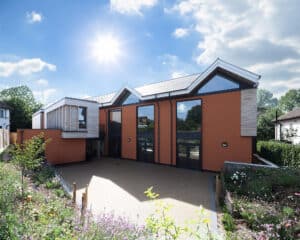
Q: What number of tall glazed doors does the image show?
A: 3